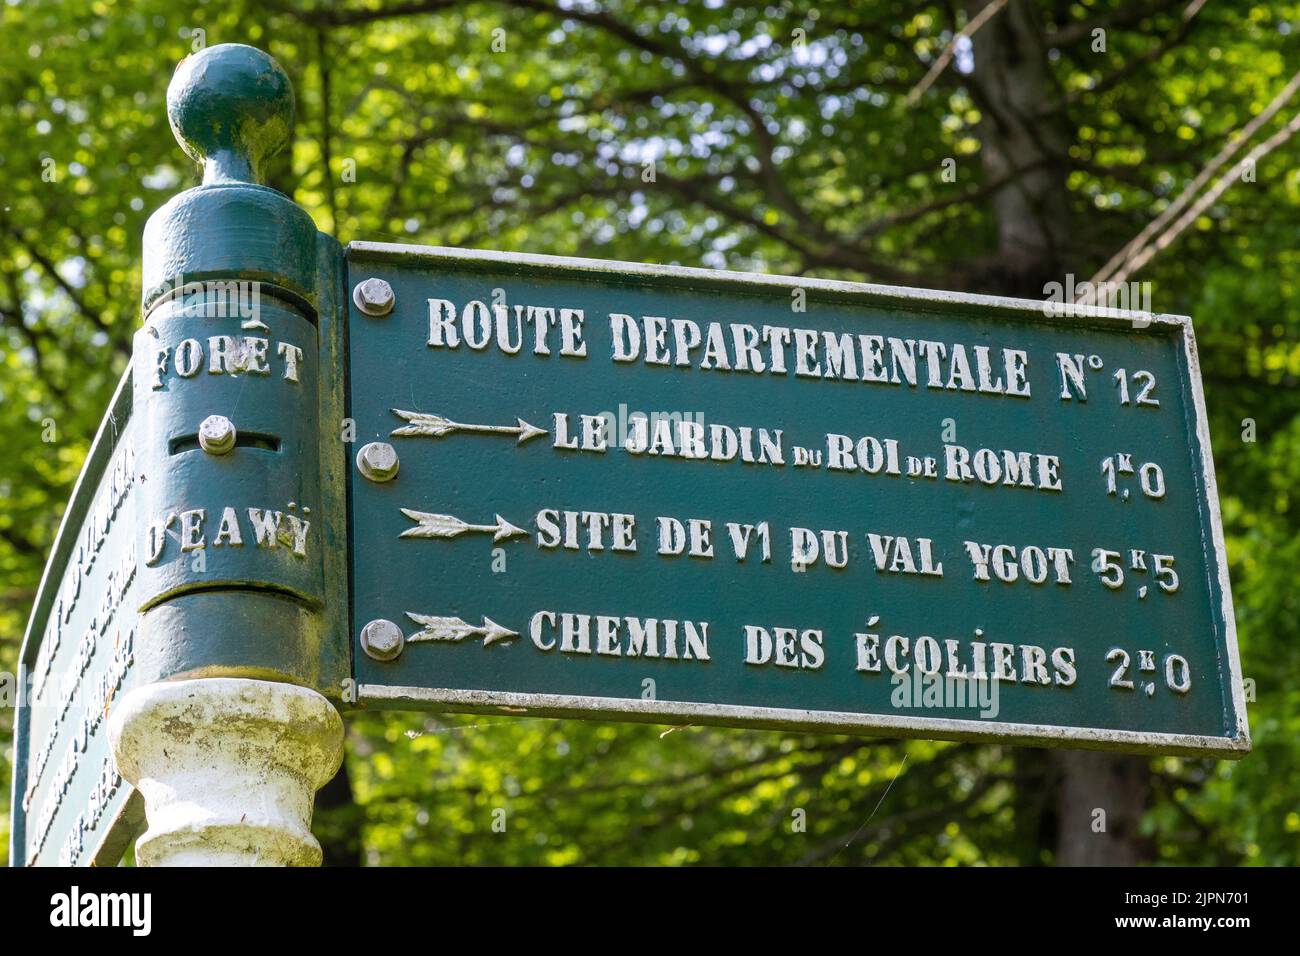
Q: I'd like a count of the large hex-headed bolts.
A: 4